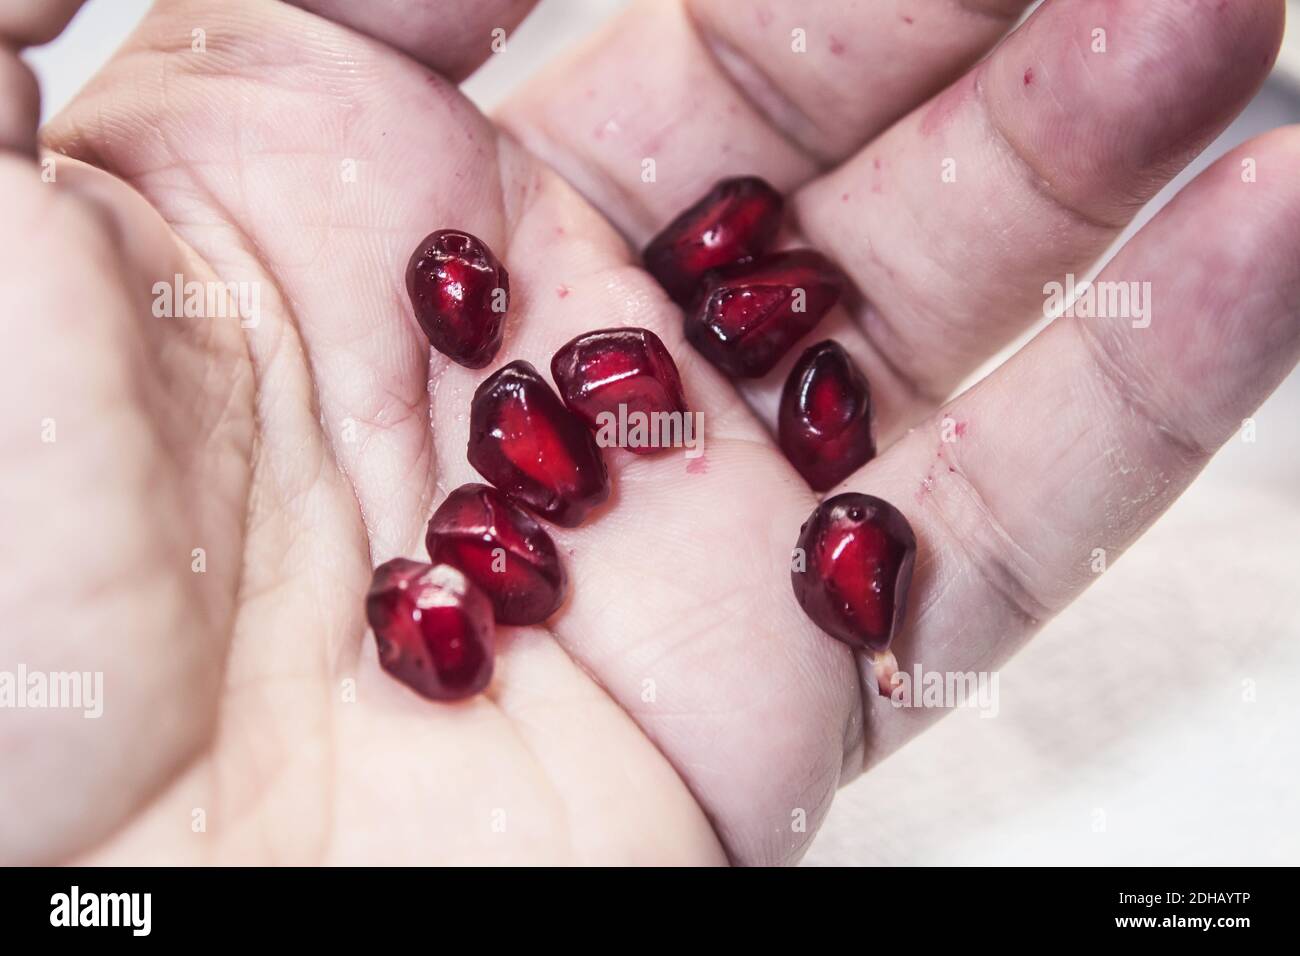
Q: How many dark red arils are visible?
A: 9